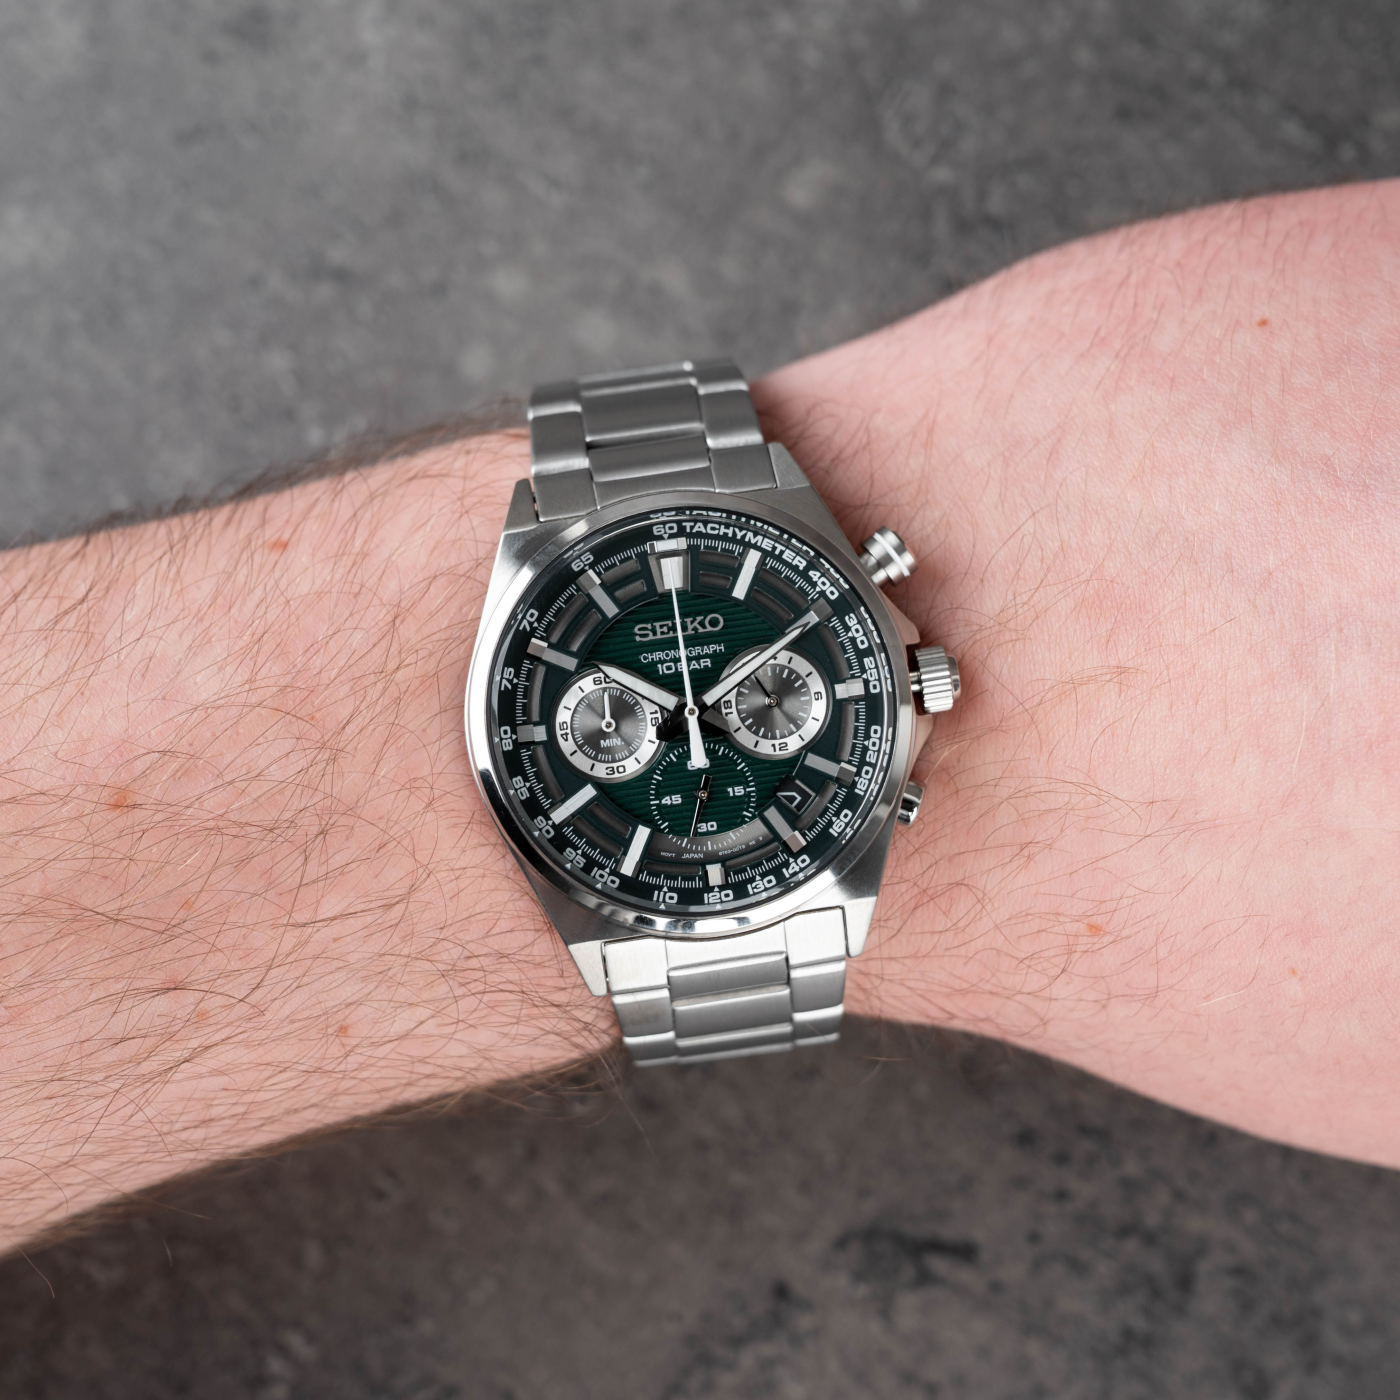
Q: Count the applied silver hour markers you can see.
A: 12